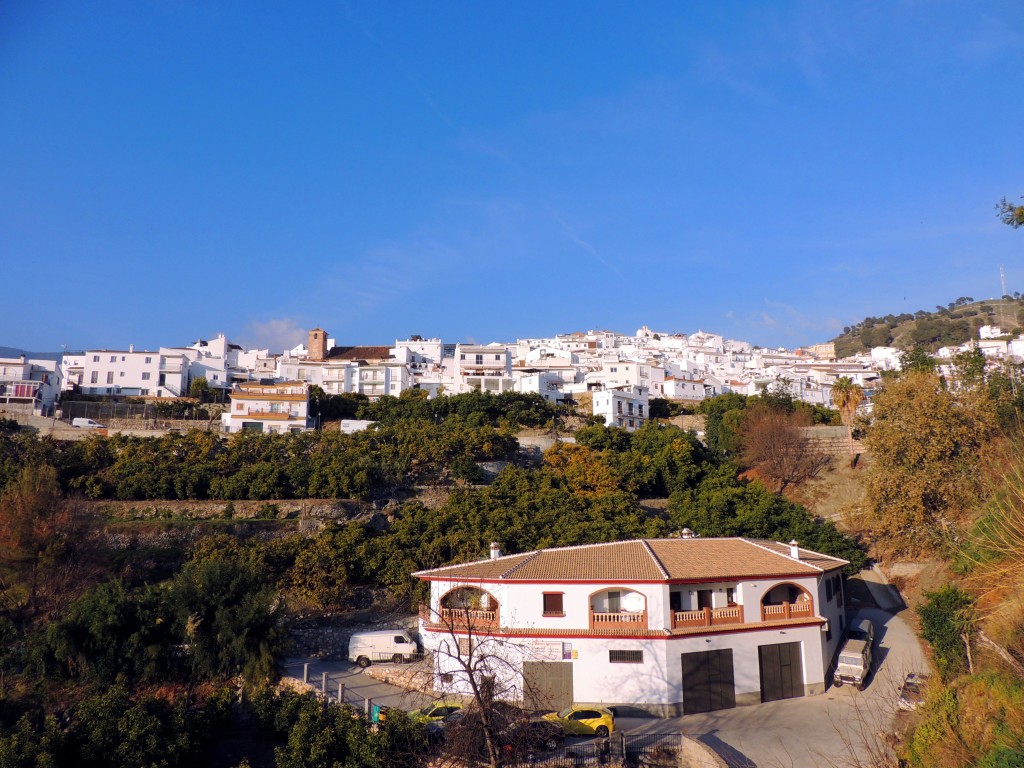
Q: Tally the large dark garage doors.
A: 2